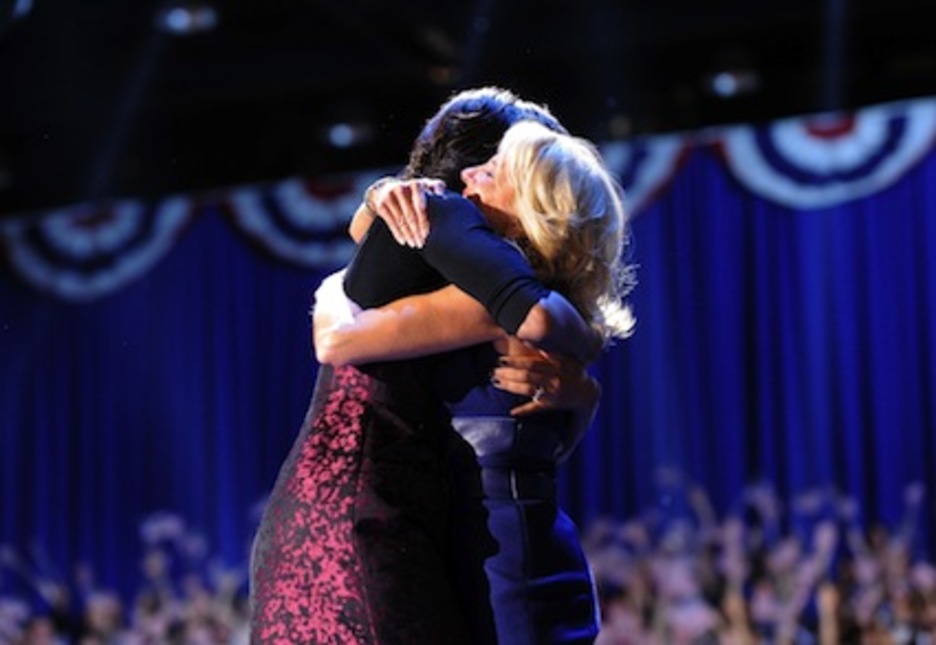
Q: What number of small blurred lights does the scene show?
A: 3